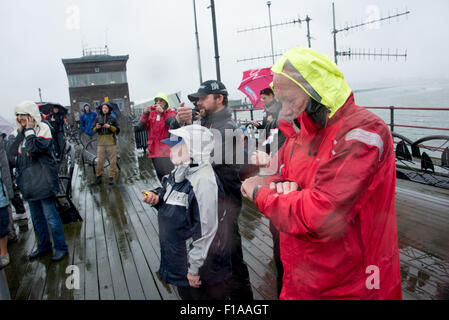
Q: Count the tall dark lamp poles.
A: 2